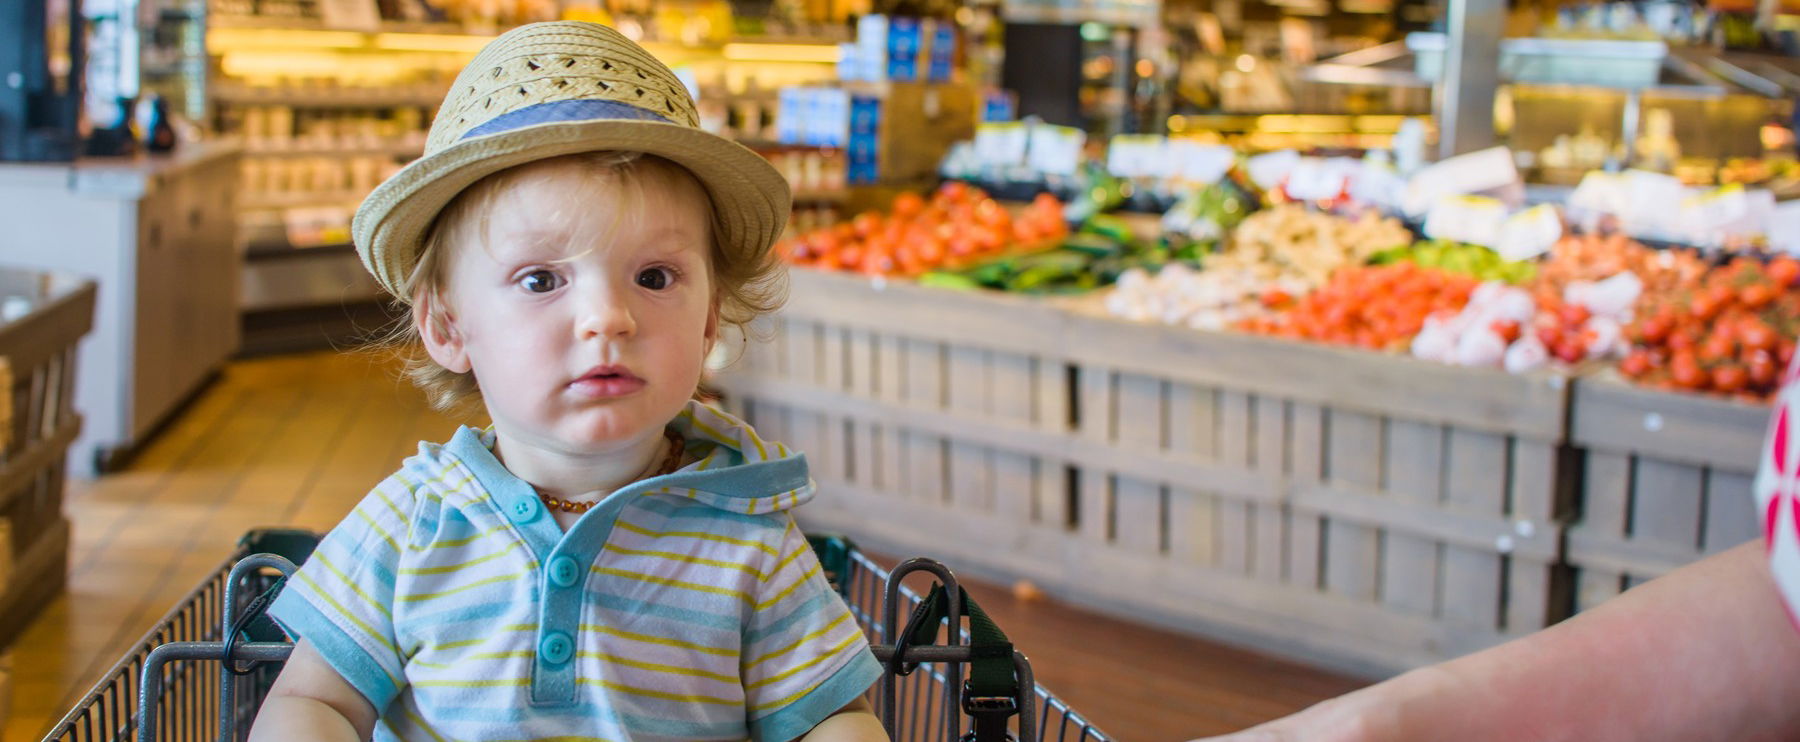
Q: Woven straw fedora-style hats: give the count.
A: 1